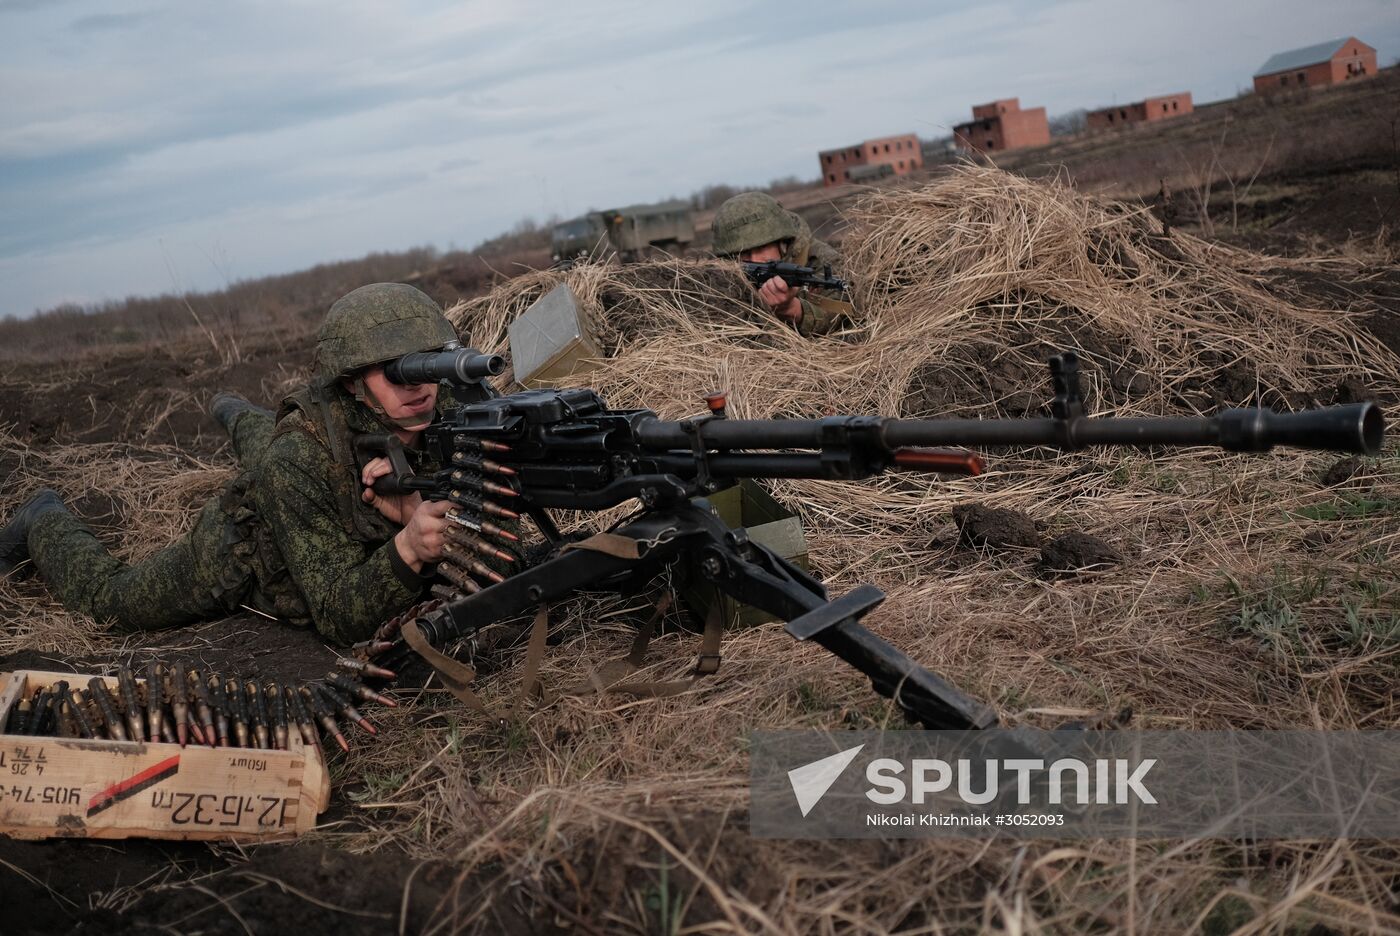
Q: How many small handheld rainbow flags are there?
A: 0